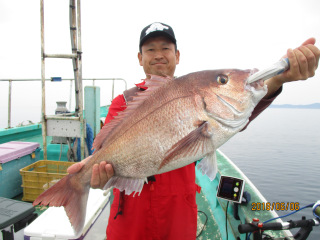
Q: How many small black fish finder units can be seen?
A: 1